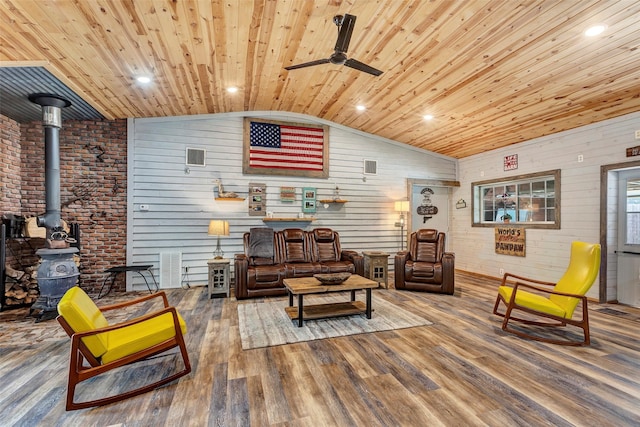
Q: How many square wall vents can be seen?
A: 2